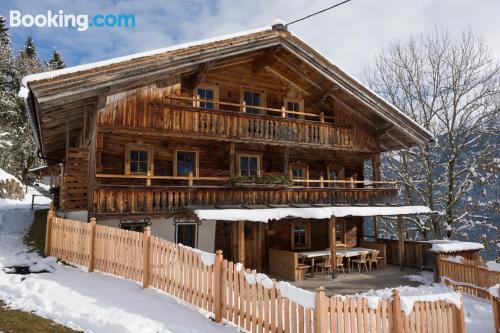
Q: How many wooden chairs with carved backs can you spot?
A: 4